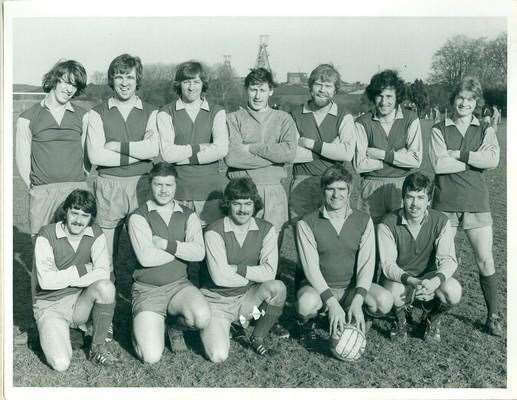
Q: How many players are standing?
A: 7